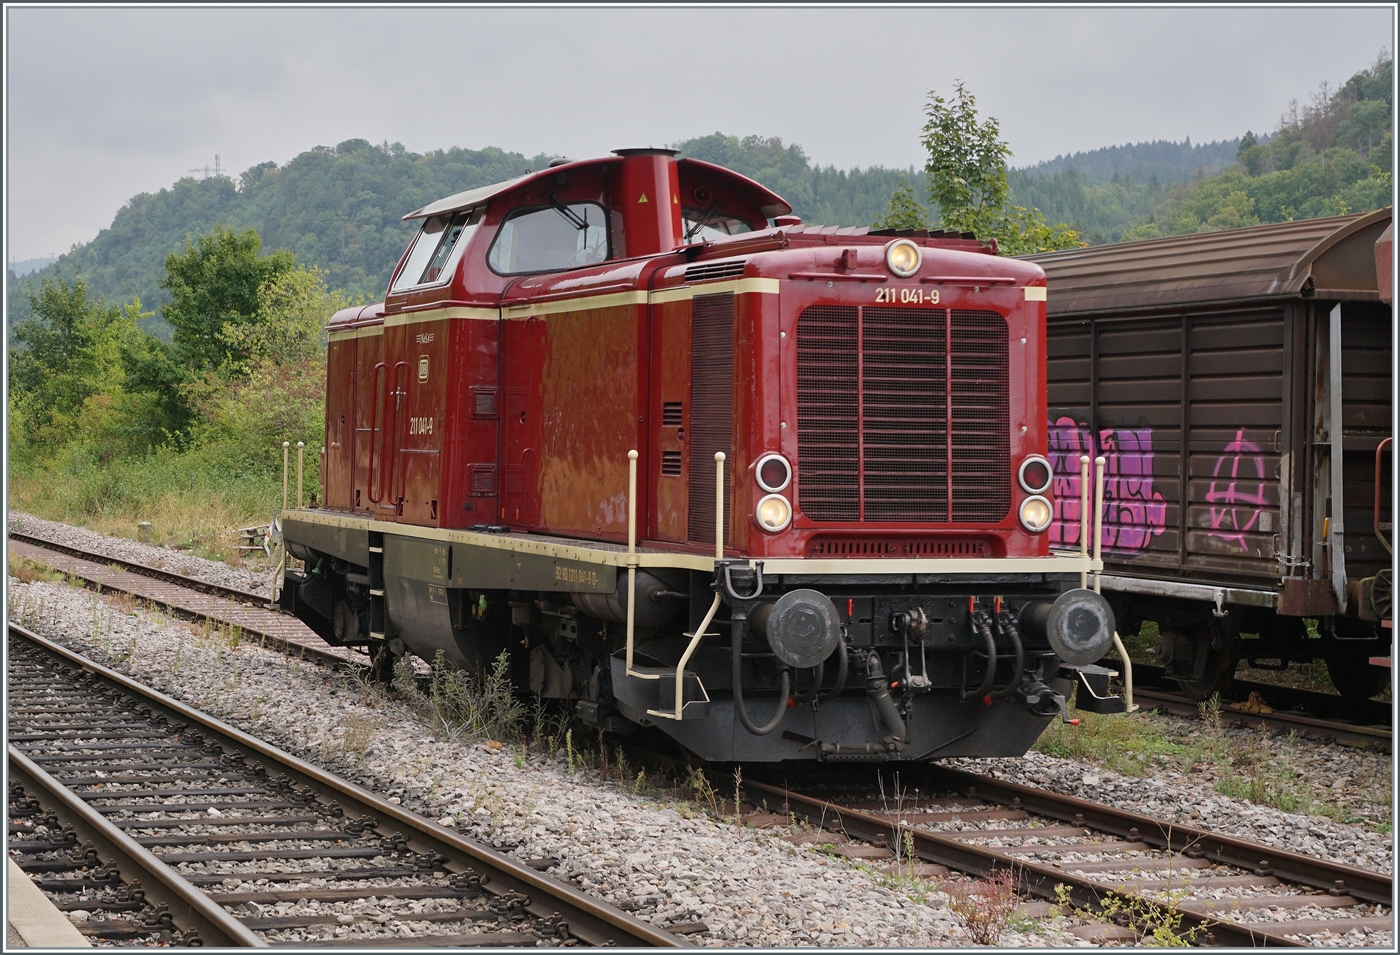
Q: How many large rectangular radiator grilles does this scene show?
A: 1